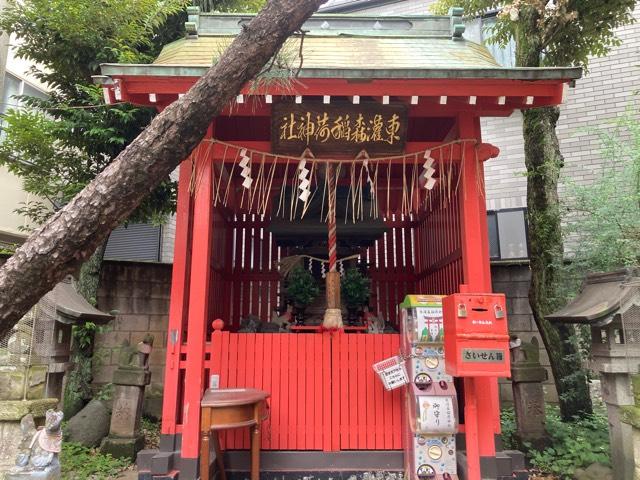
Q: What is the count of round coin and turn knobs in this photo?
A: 2